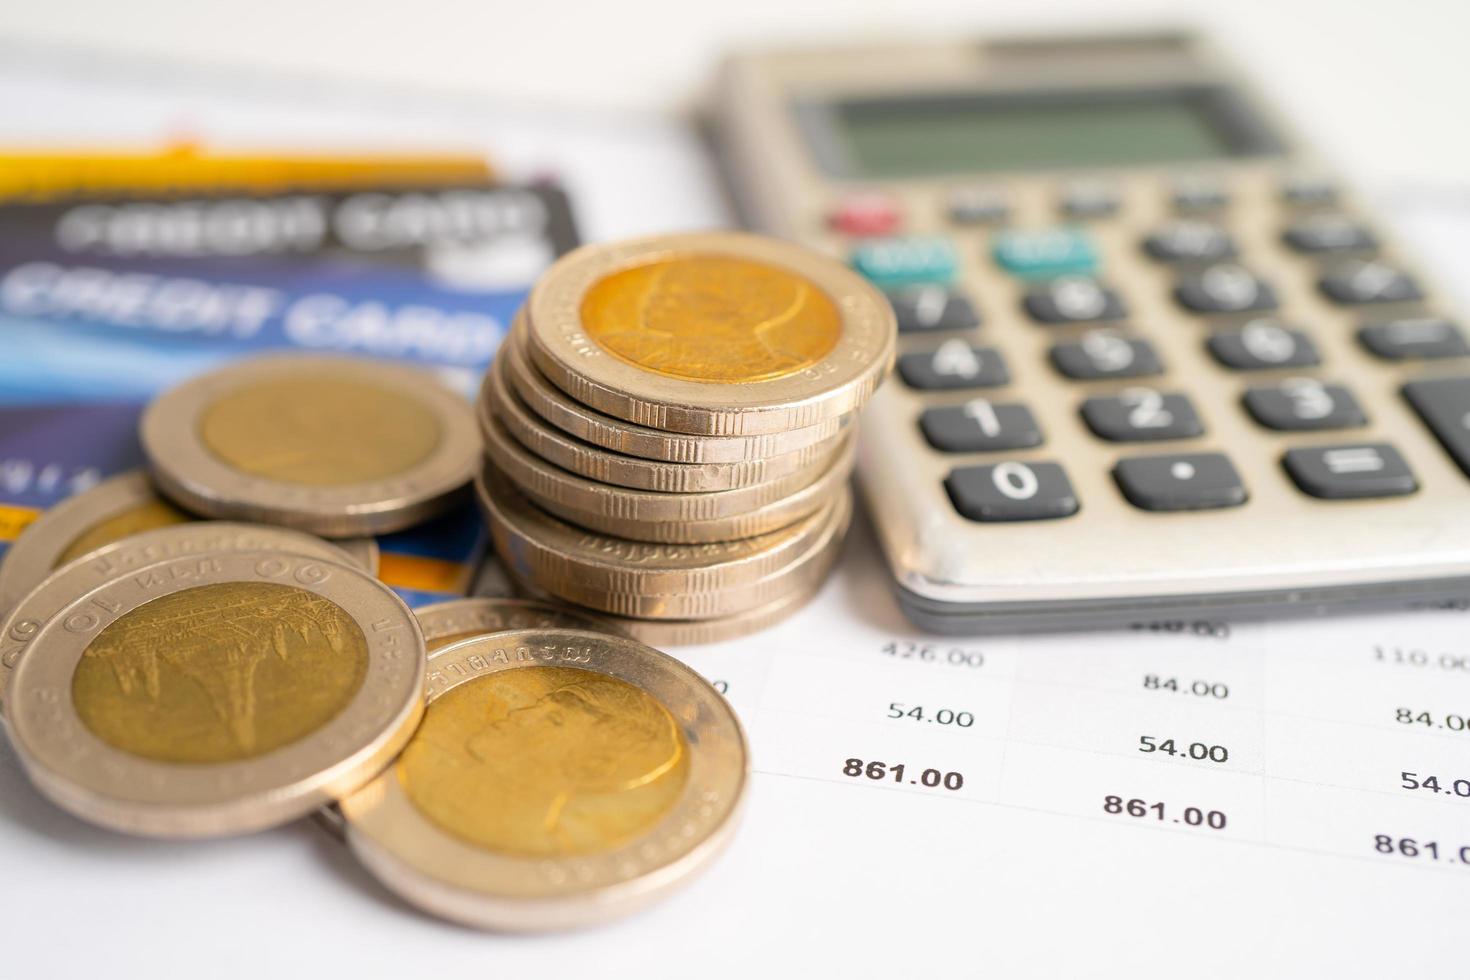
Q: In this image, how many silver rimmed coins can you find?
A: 14